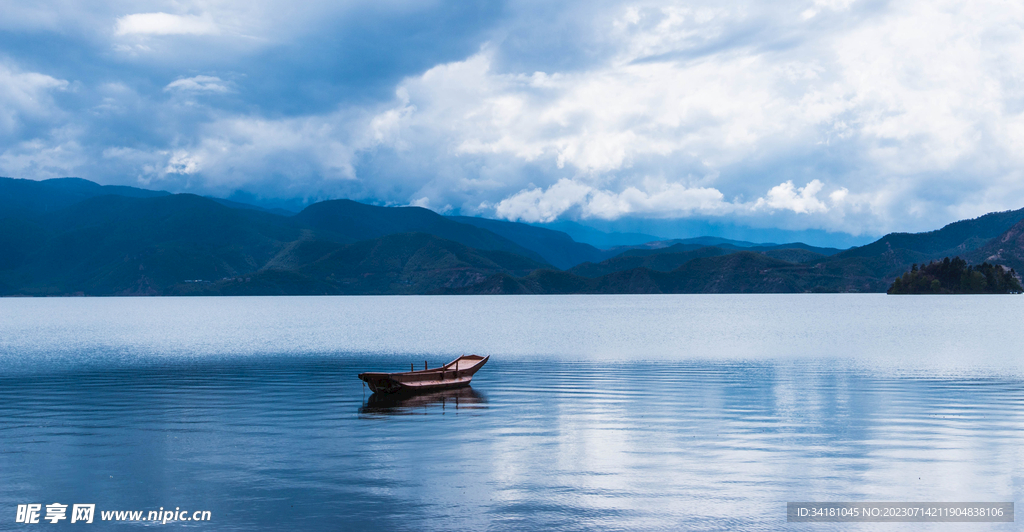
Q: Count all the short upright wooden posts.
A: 4